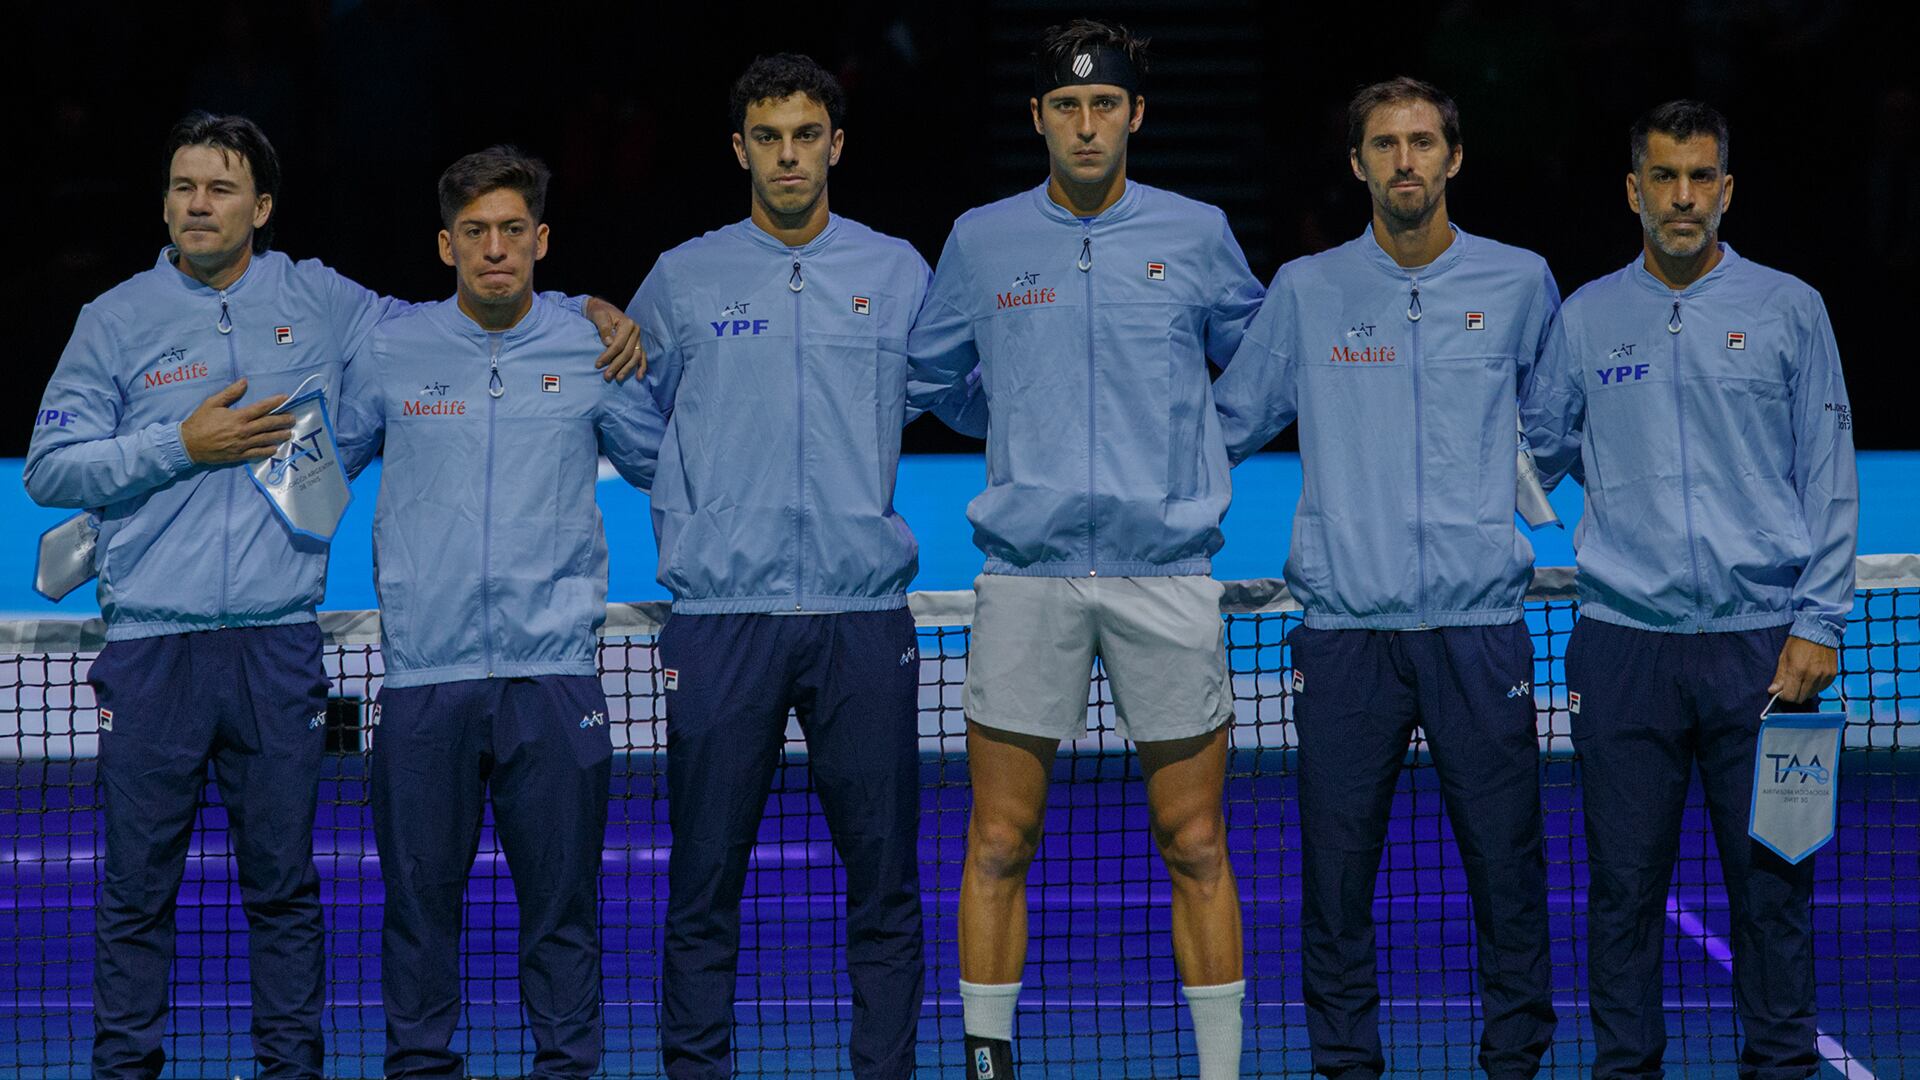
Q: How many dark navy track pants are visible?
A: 5